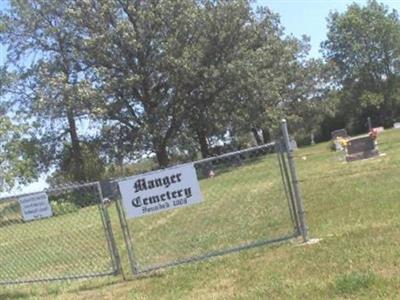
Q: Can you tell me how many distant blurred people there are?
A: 0